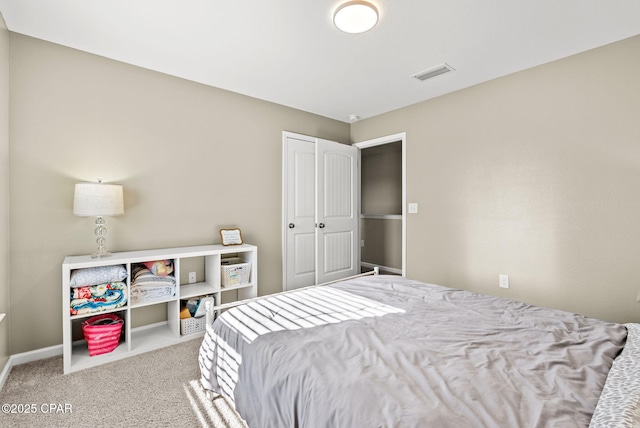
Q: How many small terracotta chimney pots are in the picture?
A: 0